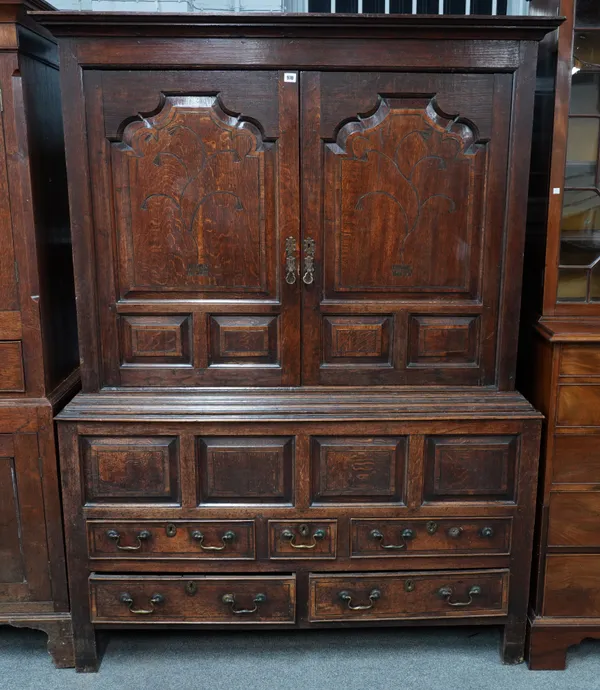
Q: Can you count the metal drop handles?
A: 10